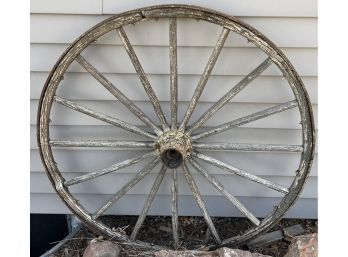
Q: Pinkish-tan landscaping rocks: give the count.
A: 4